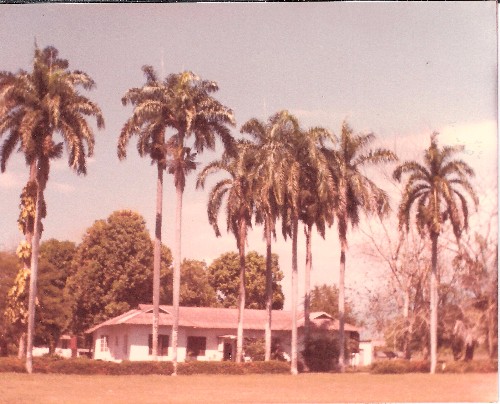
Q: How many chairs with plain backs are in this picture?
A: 0